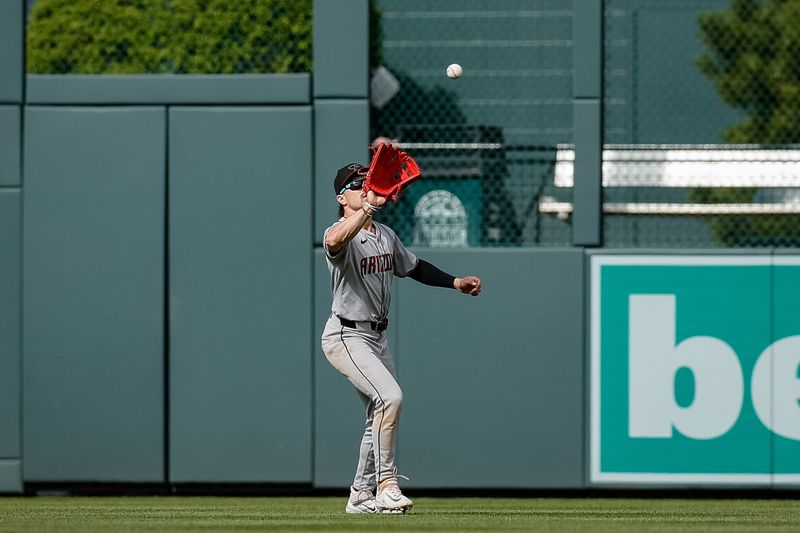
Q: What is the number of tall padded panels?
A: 2